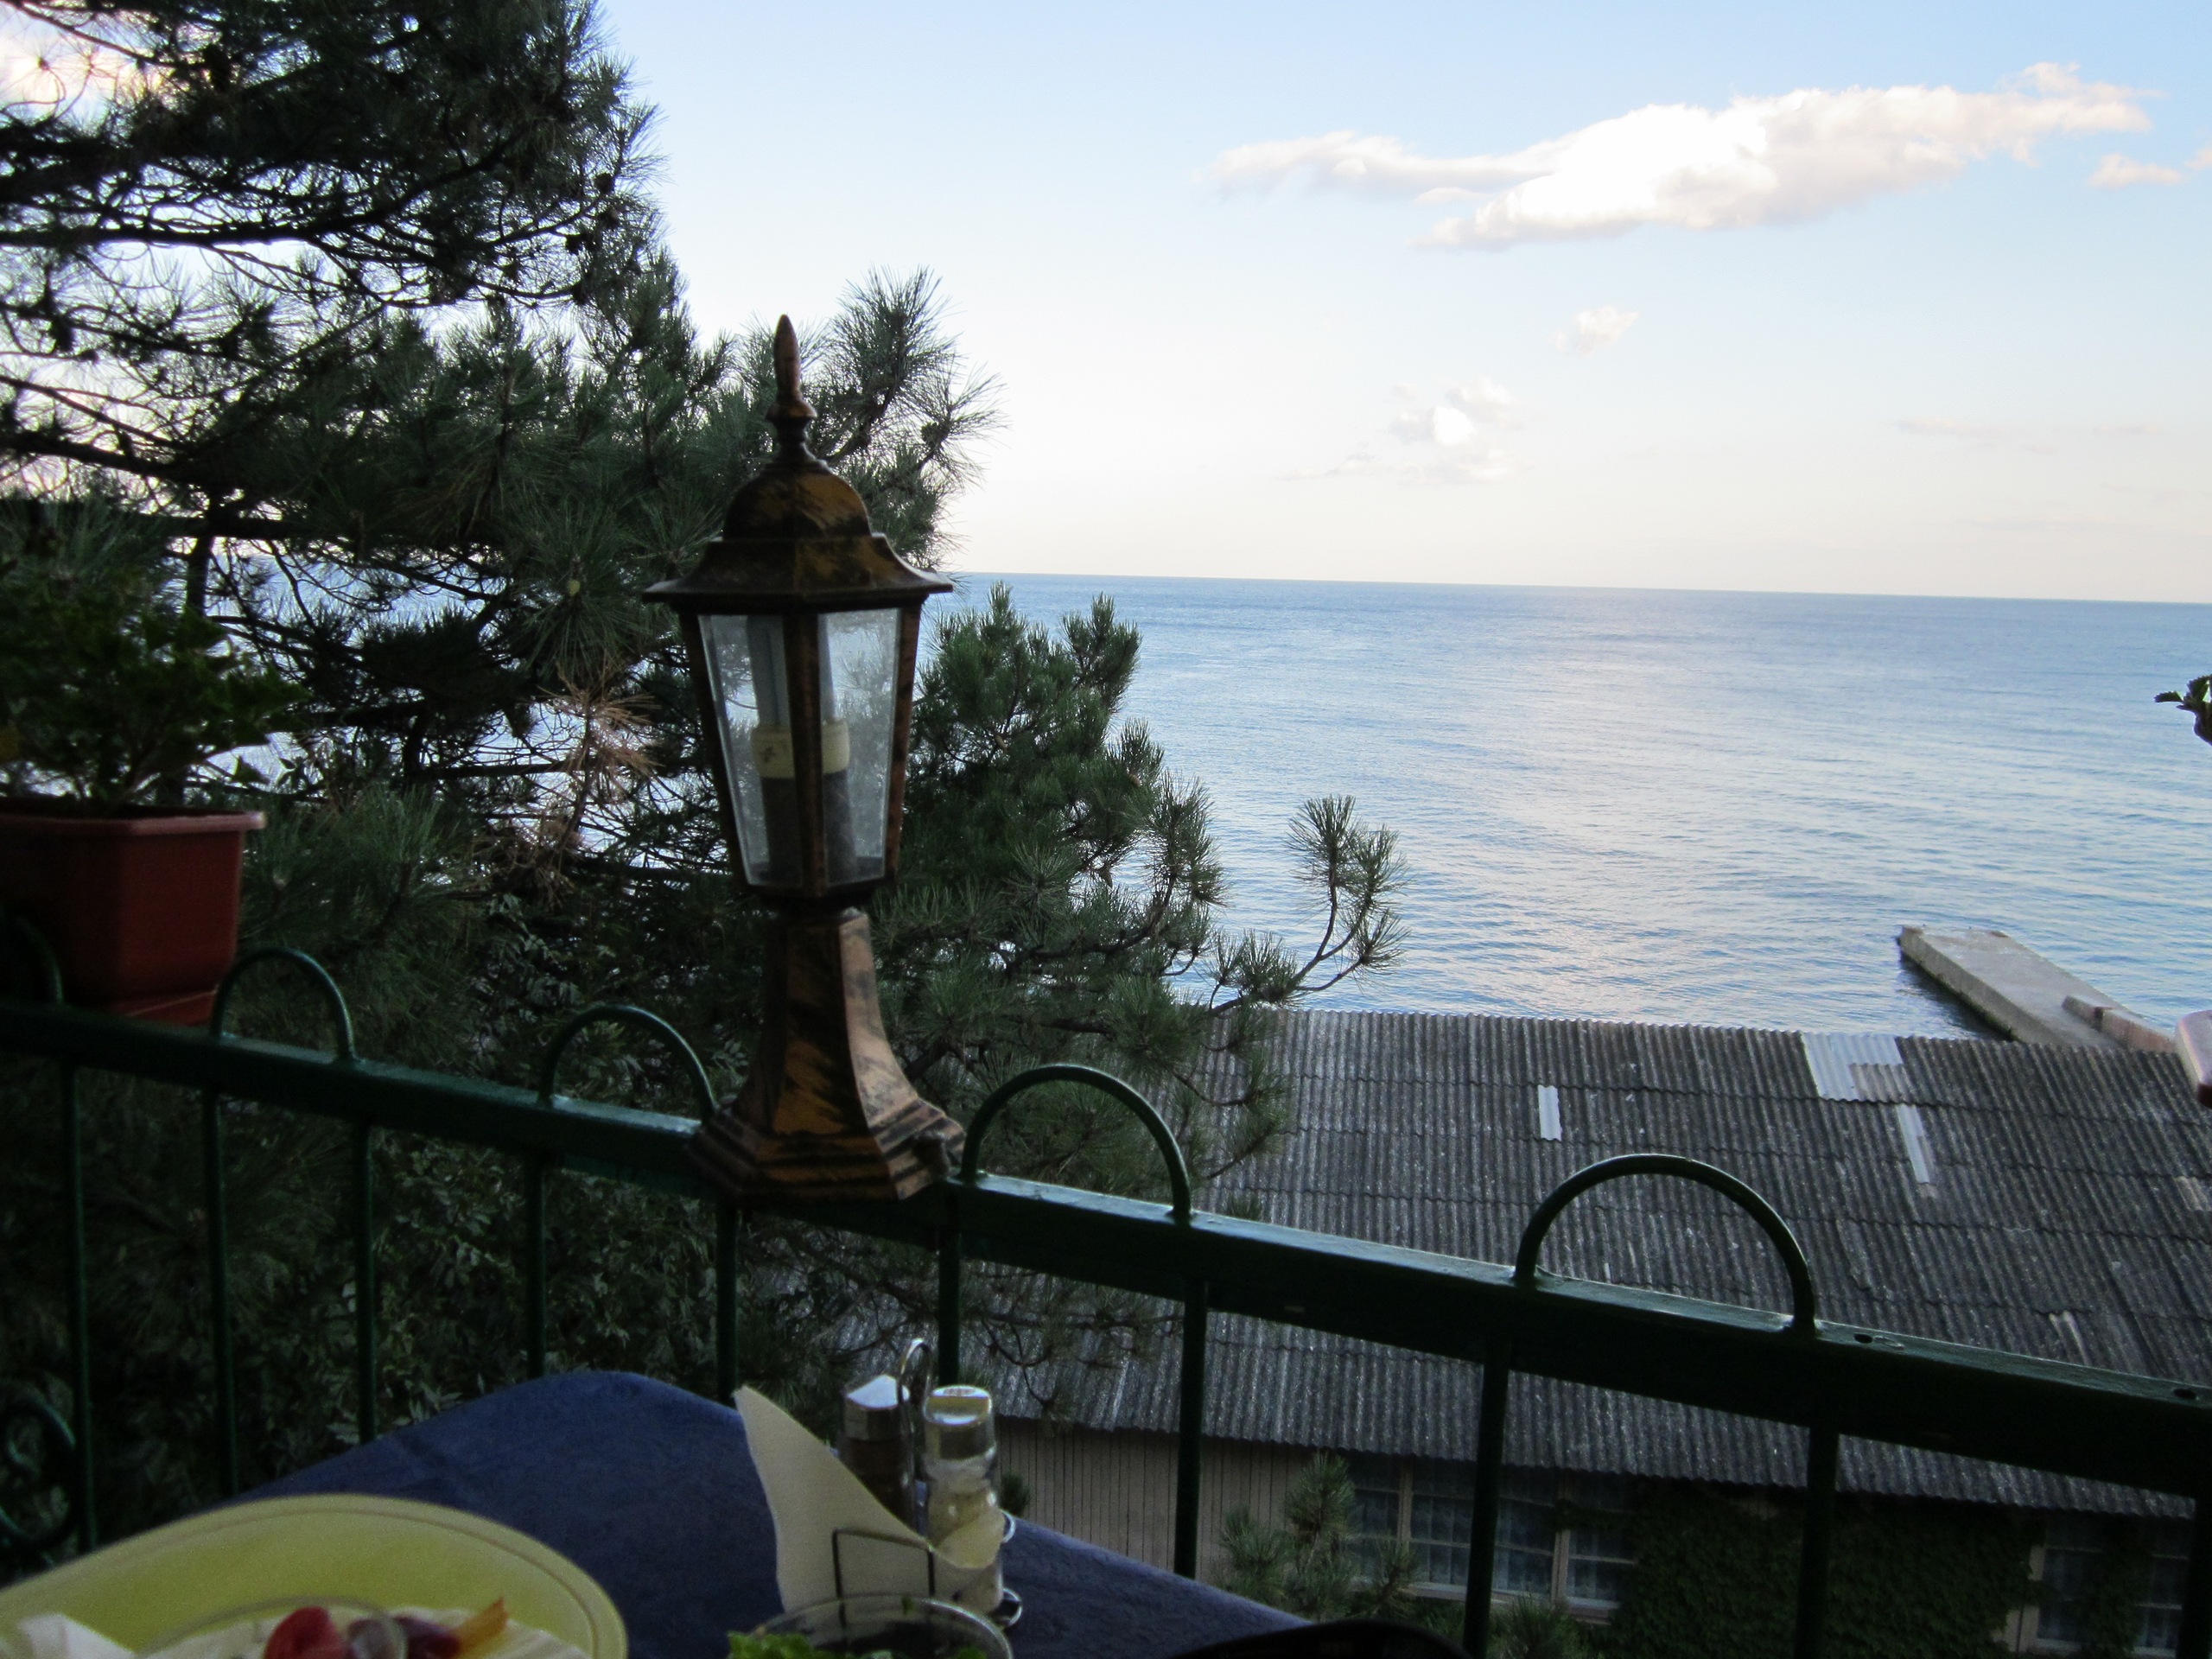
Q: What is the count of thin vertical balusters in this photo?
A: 10